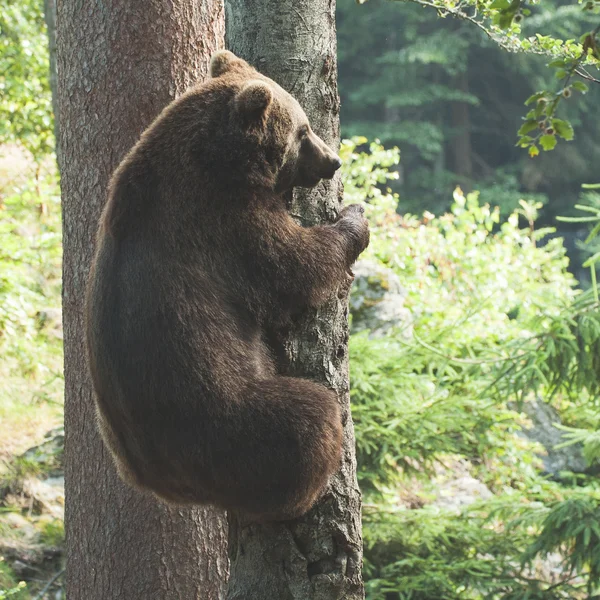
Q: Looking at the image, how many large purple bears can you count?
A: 0